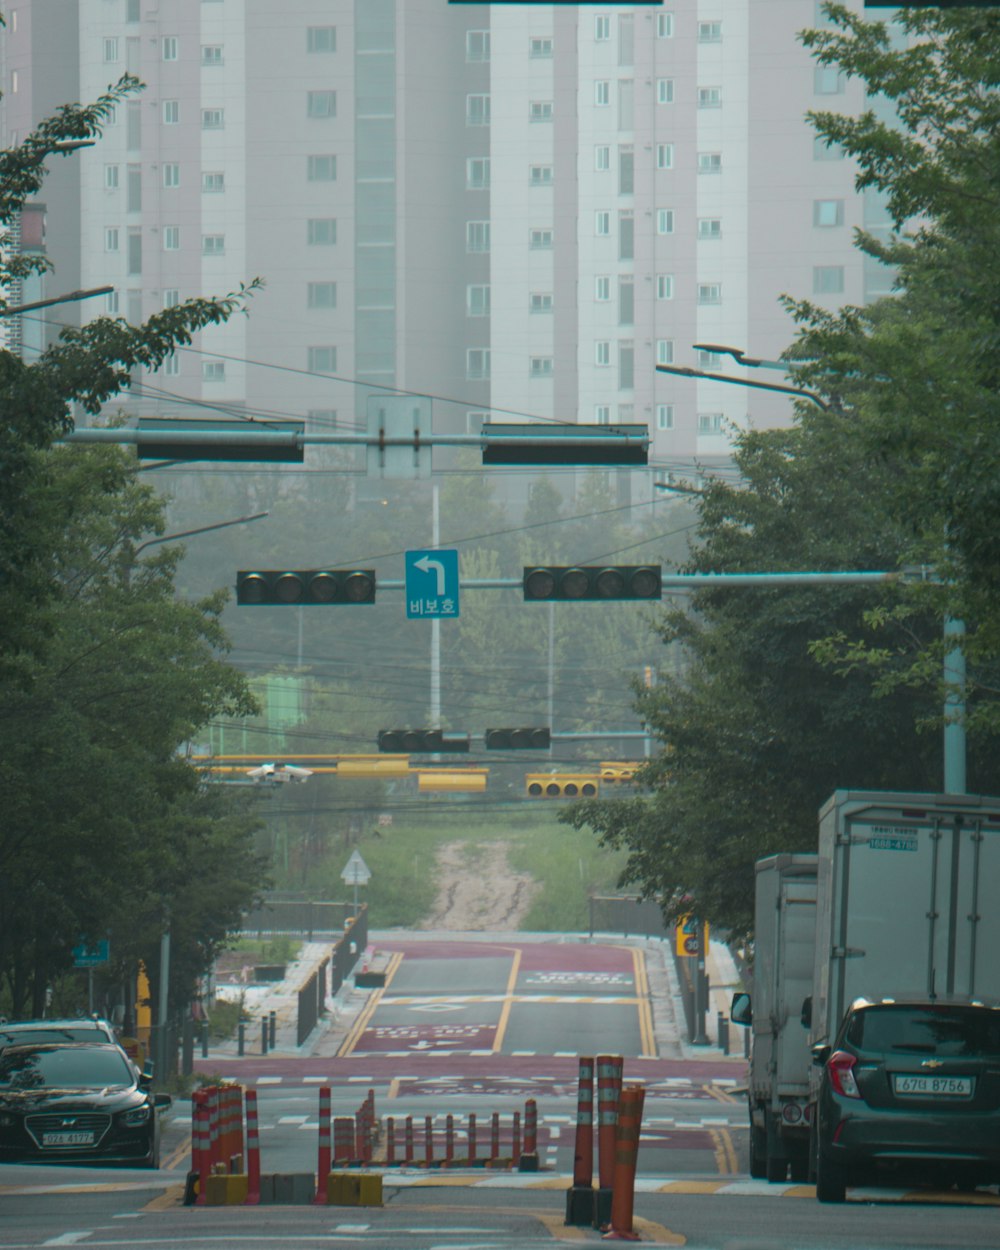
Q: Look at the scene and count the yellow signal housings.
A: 4